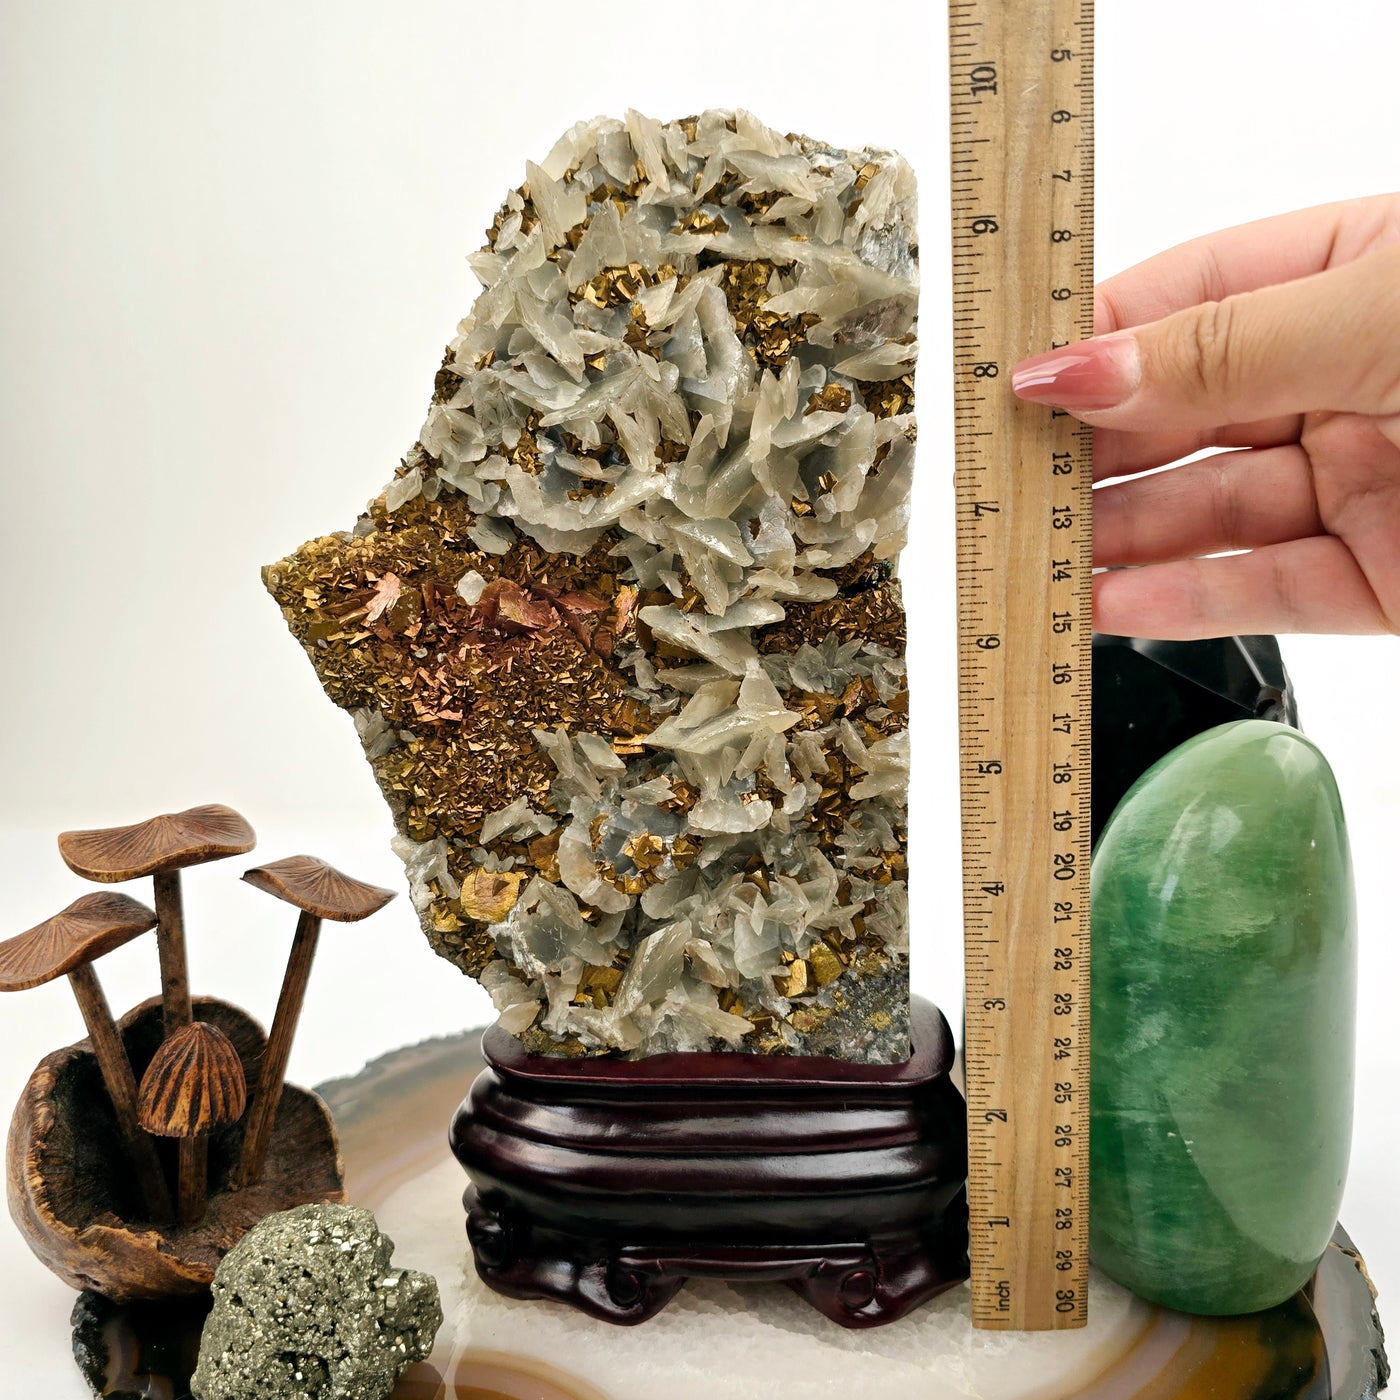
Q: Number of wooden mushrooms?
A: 4